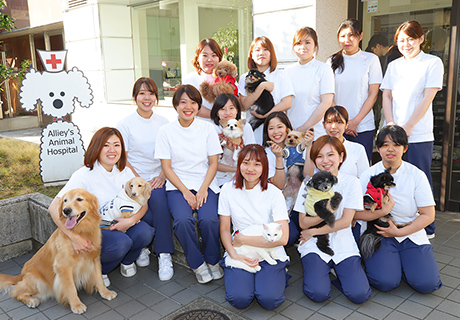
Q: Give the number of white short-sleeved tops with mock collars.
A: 14